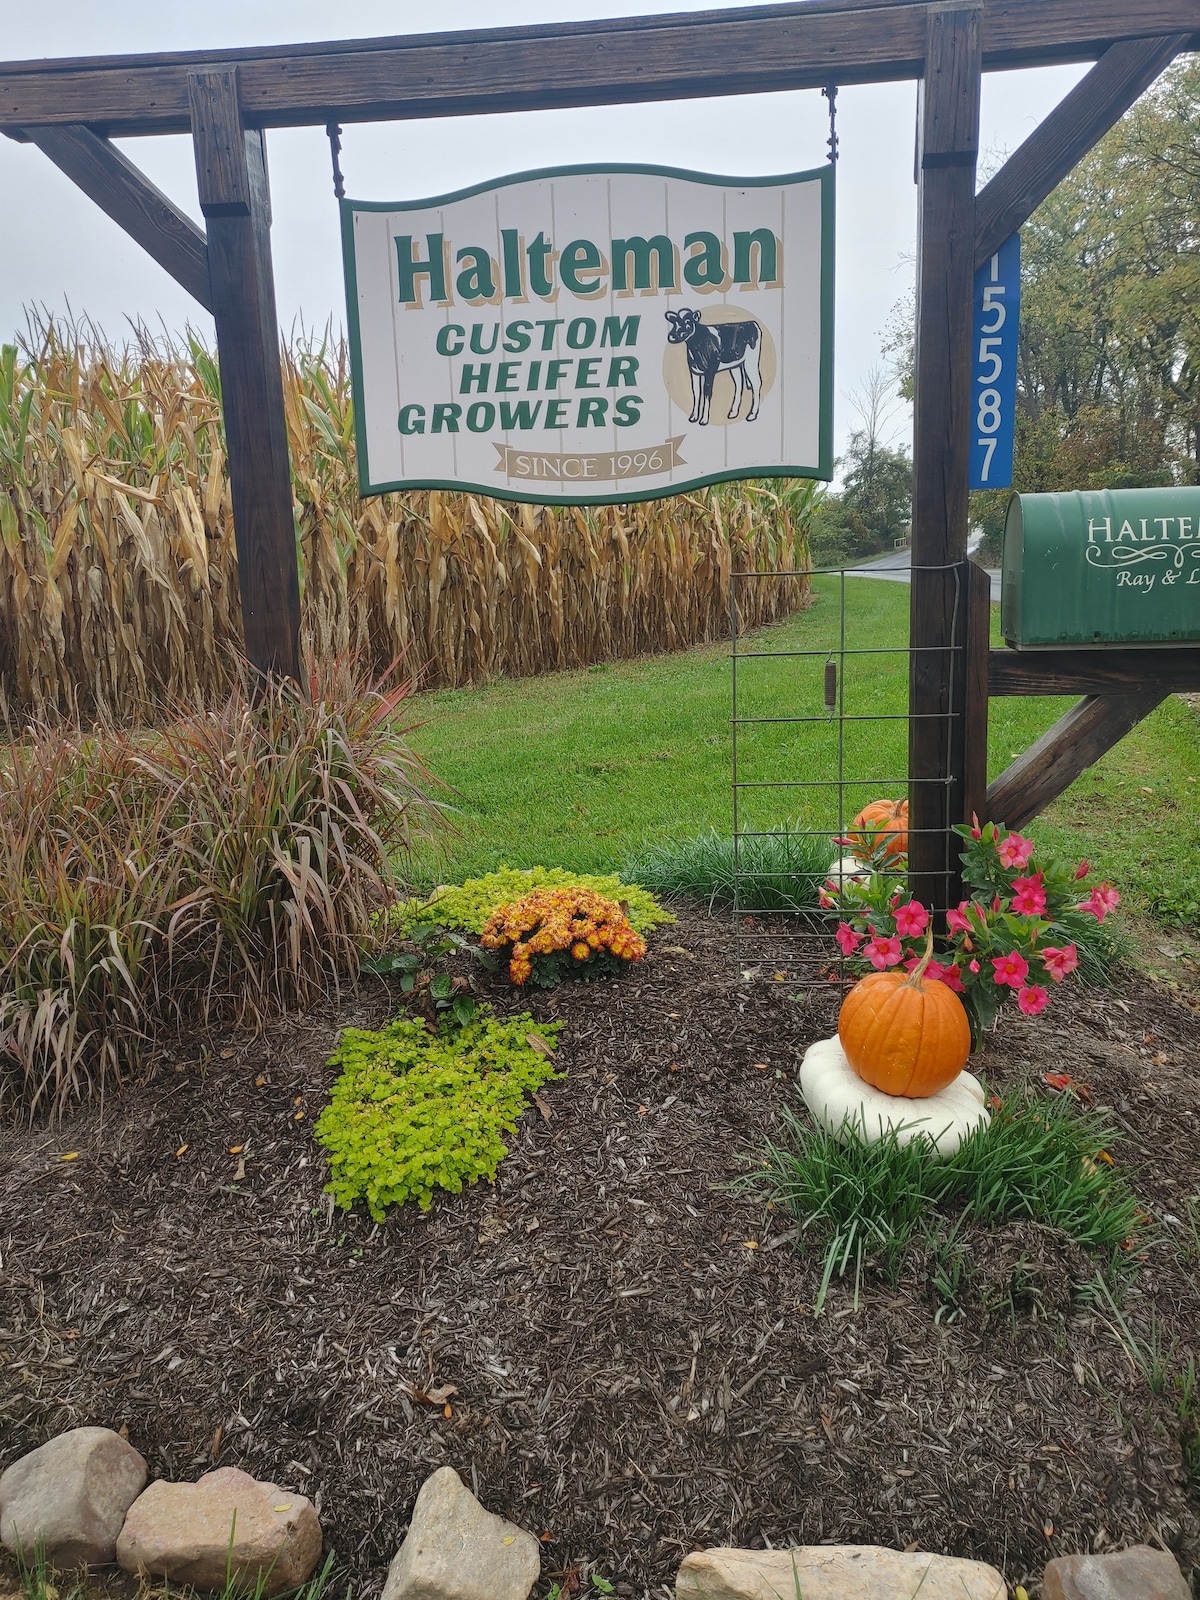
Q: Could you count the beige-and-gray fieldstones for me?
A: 5